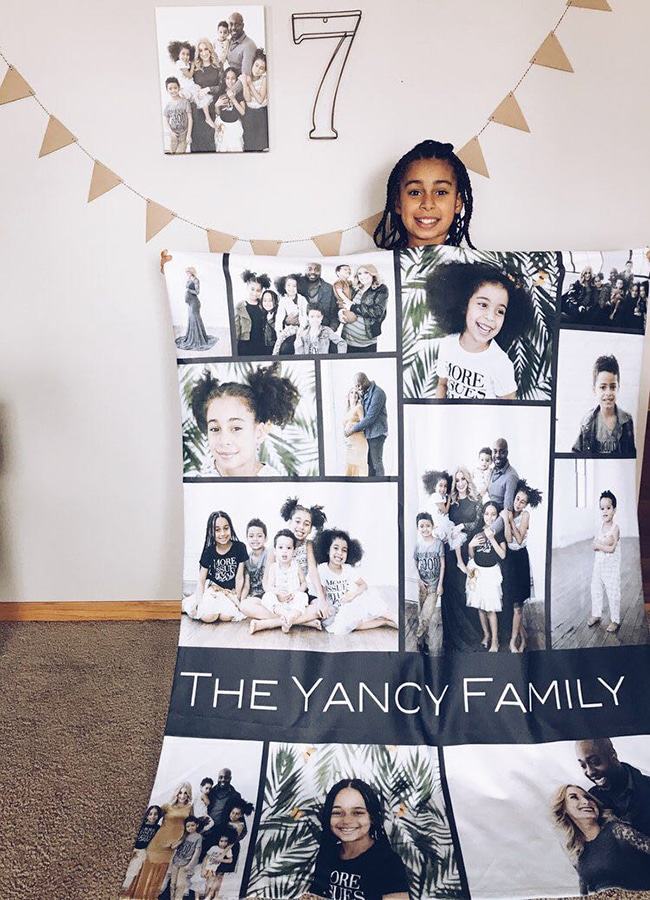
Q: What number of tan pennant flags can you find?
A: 12